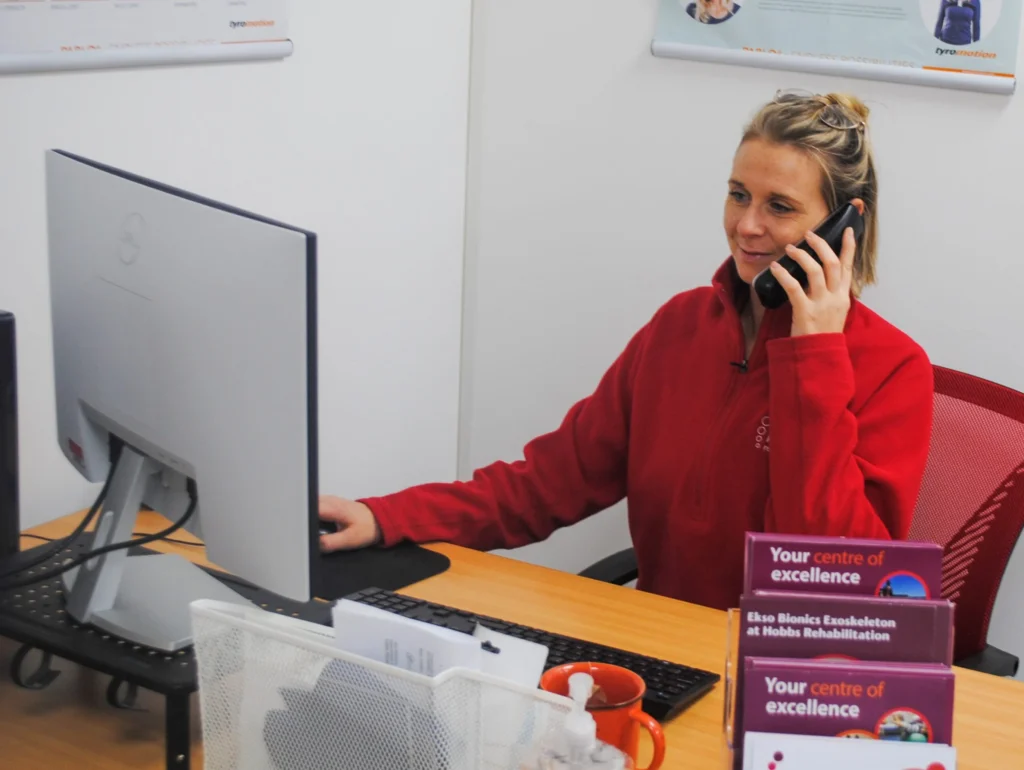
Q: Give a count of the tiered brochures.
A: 4